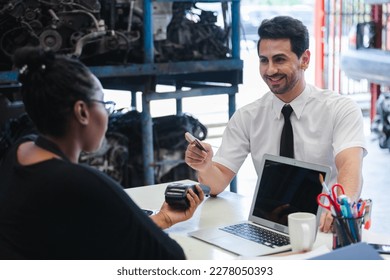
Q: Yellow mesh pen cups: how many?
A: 0